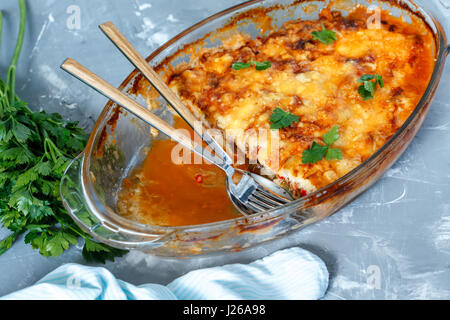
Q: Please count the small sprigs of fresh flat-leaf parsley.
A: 5